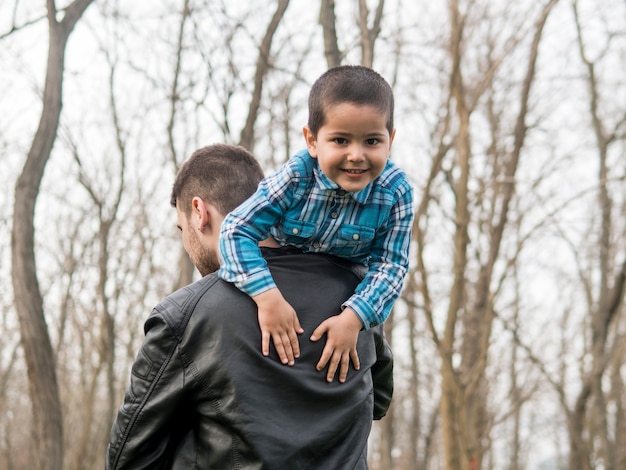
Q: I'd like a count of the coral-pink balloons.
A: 0